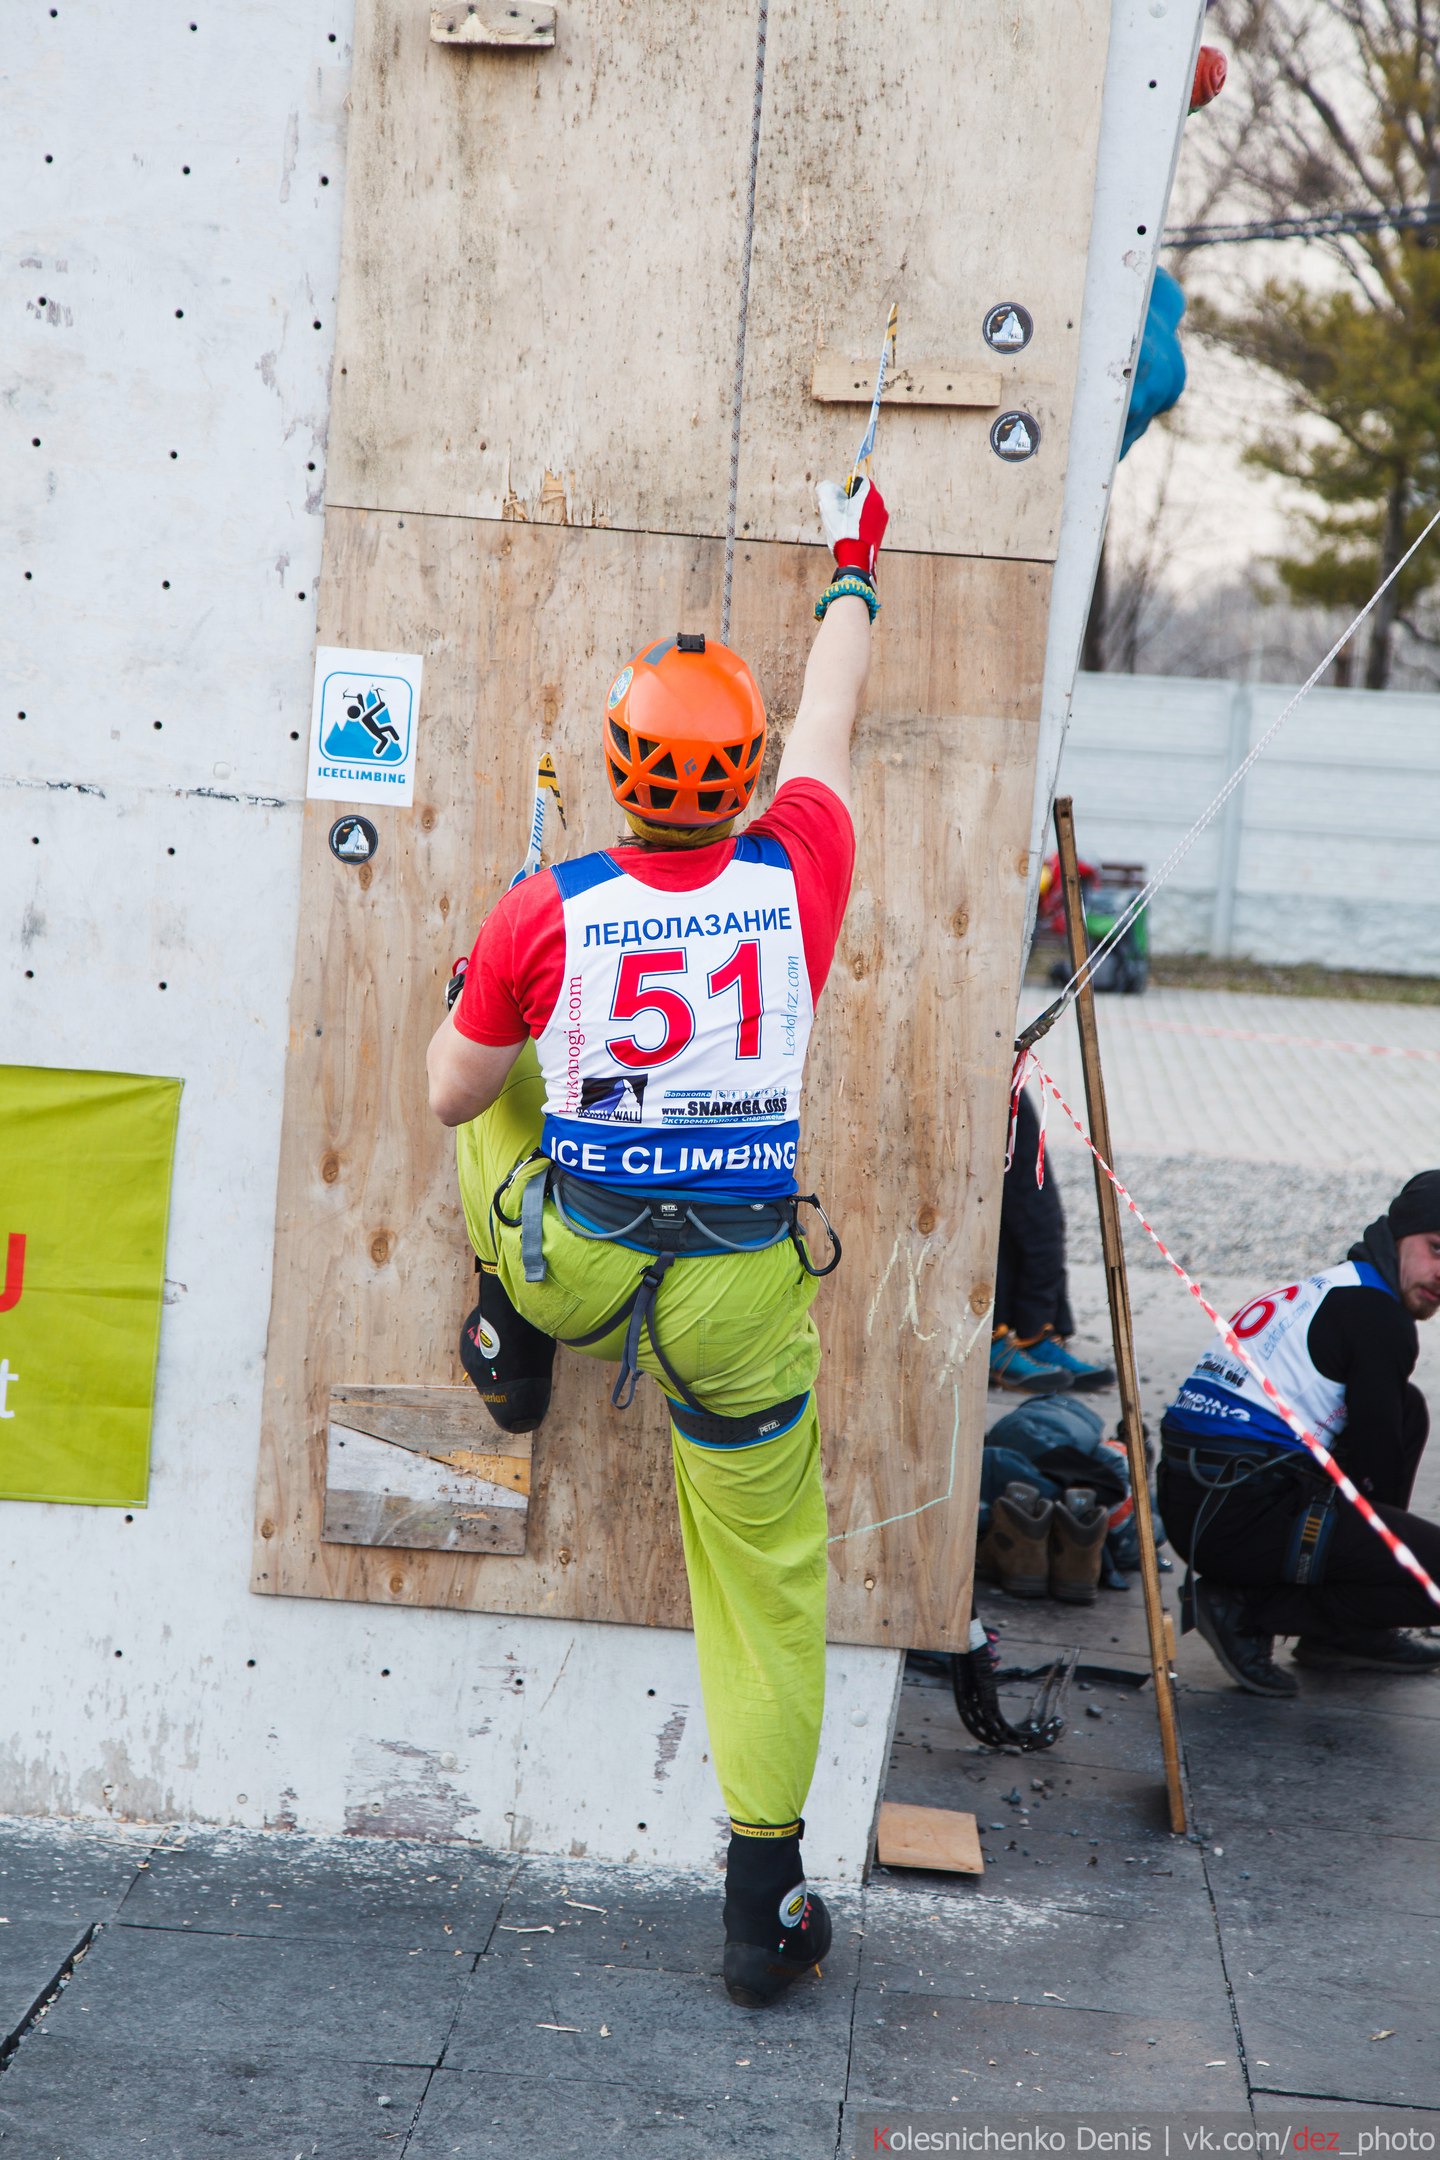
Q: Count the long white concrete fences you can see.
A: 1